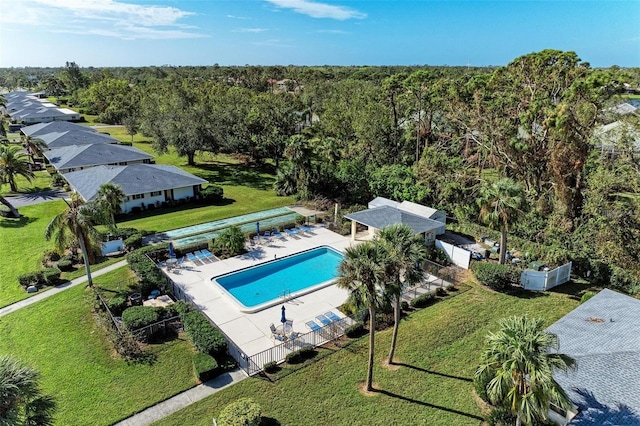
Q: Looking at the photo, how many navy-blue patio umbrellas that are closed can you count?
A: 3